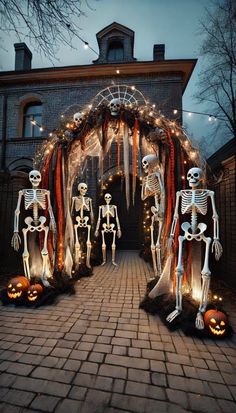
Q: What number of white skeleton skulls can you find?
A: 7